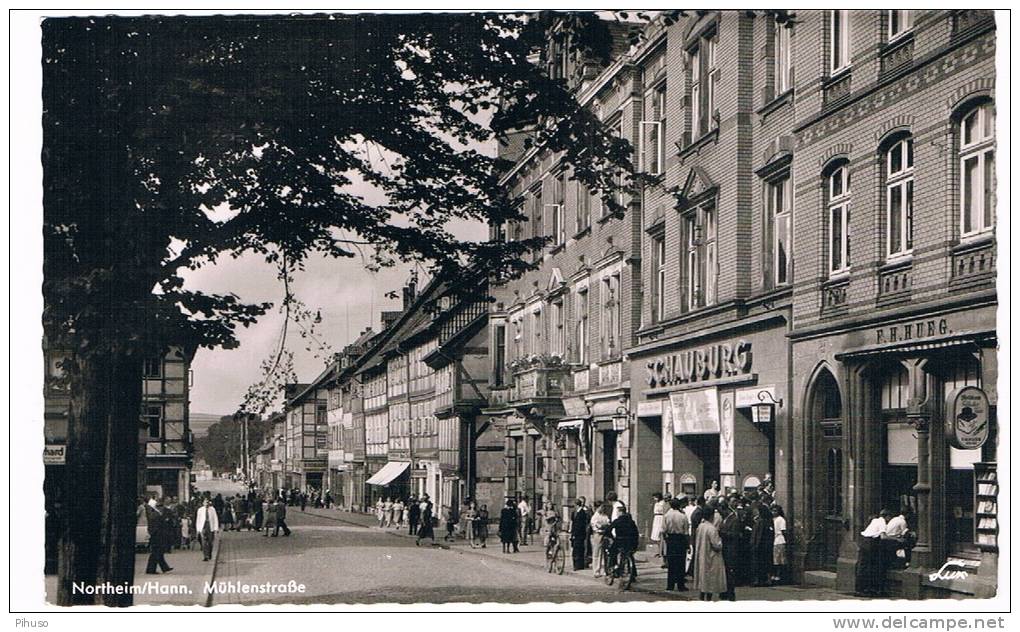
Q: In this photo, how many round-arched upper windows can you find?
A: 3